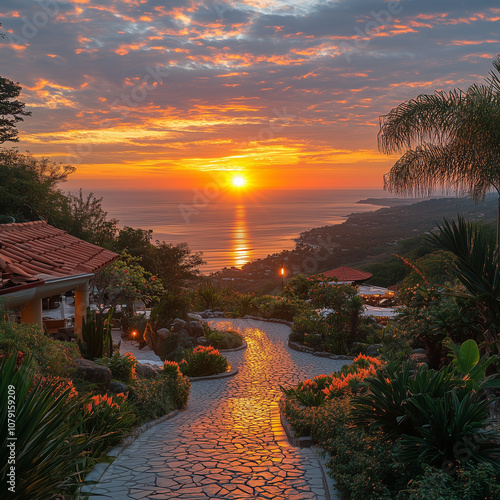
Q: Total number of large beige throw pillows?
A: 0